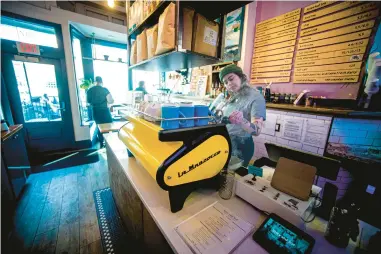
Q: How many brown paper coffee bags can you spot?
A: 6